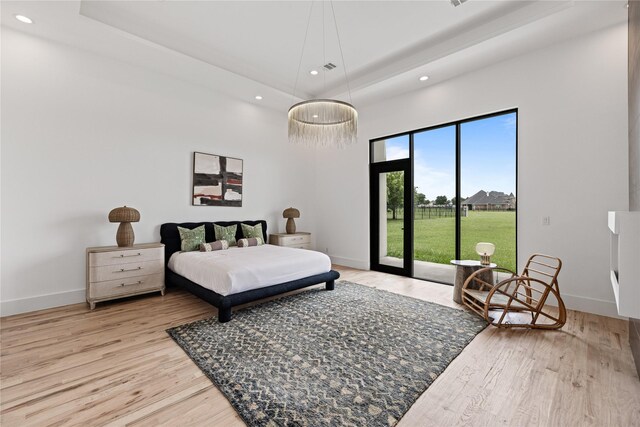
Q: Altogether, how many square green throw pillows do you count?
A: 3